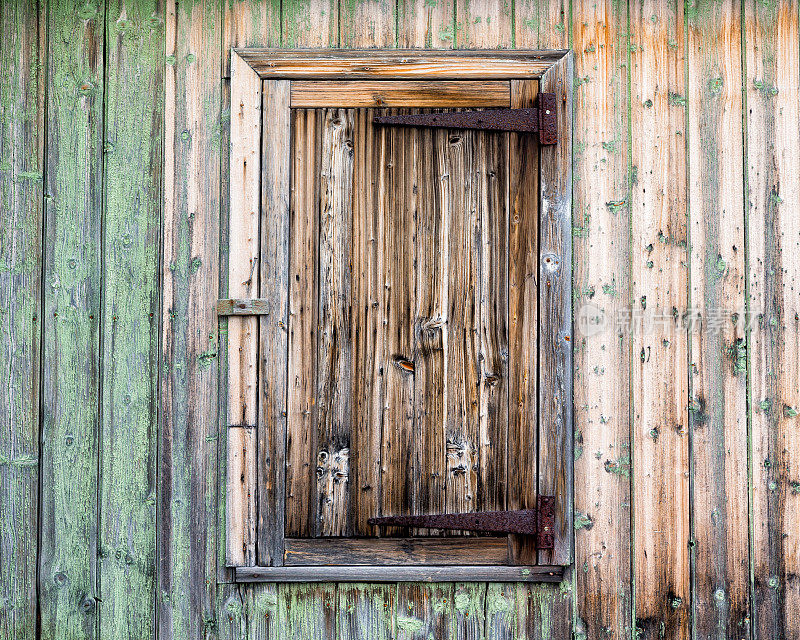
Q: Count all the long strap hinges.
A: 2